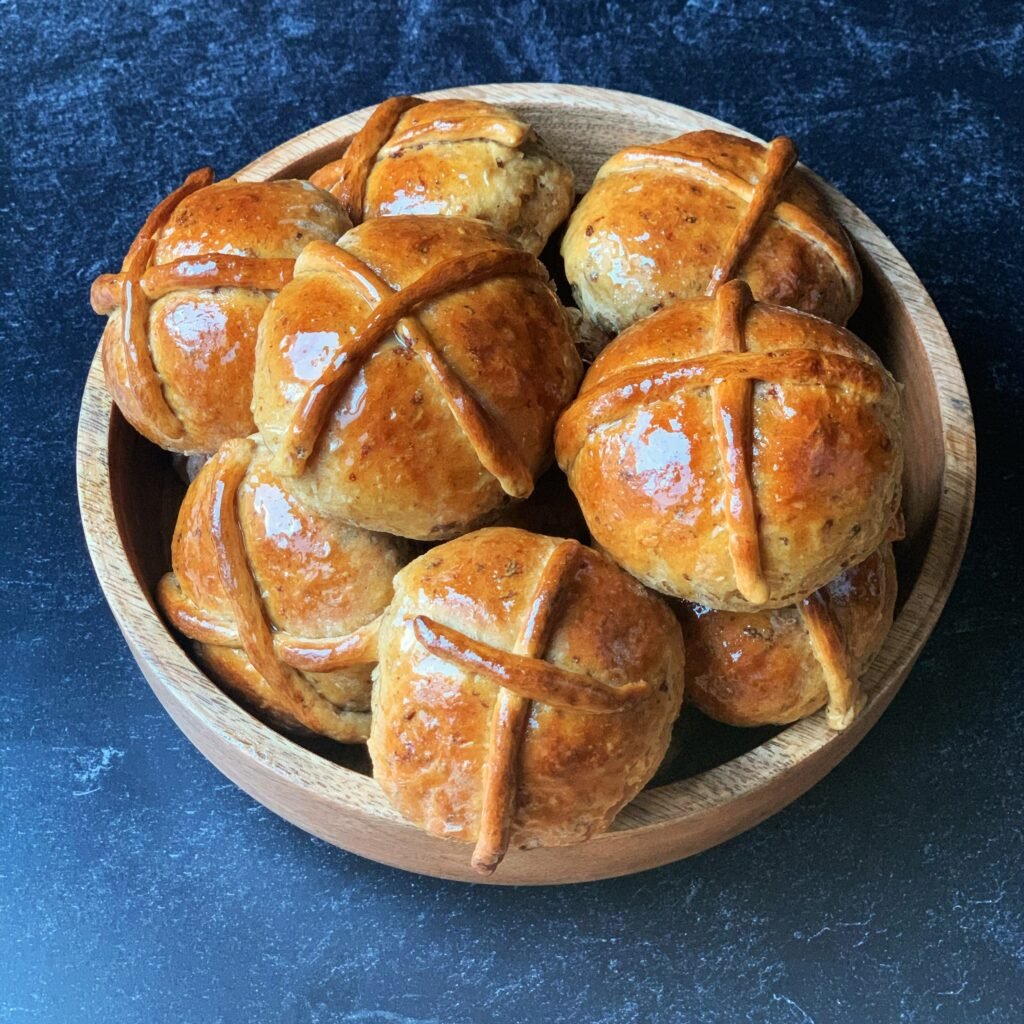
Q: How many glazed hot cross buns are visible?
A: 8